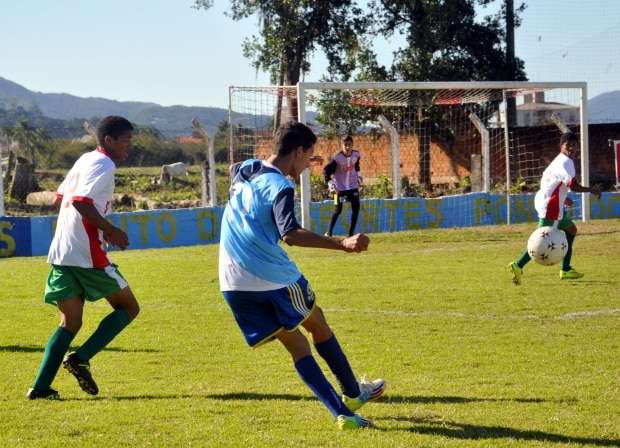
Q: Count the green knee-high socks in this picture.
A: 4